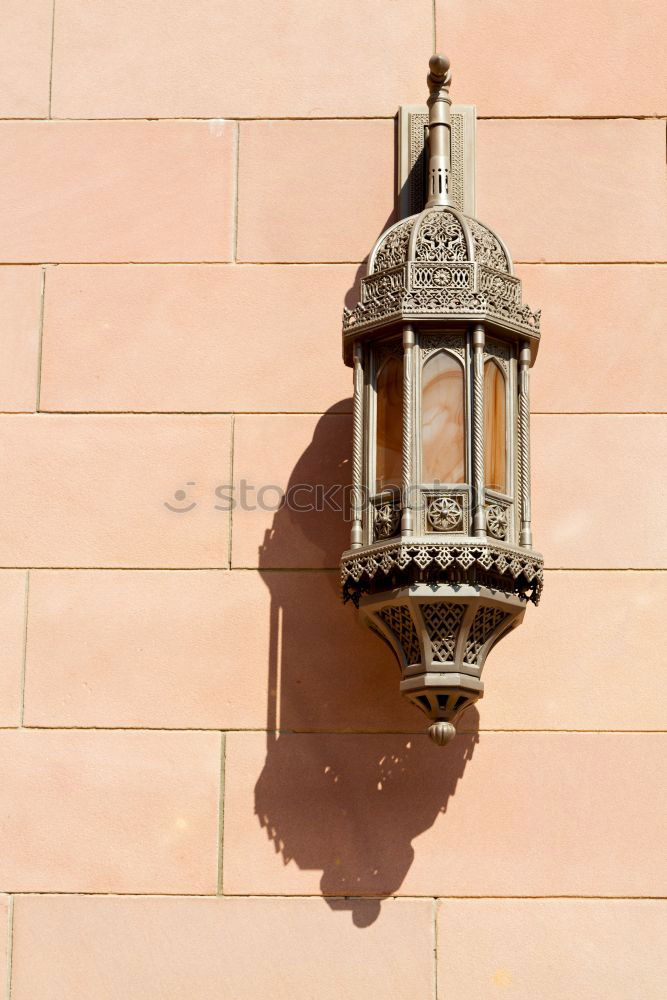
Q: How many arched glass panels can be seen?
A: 3